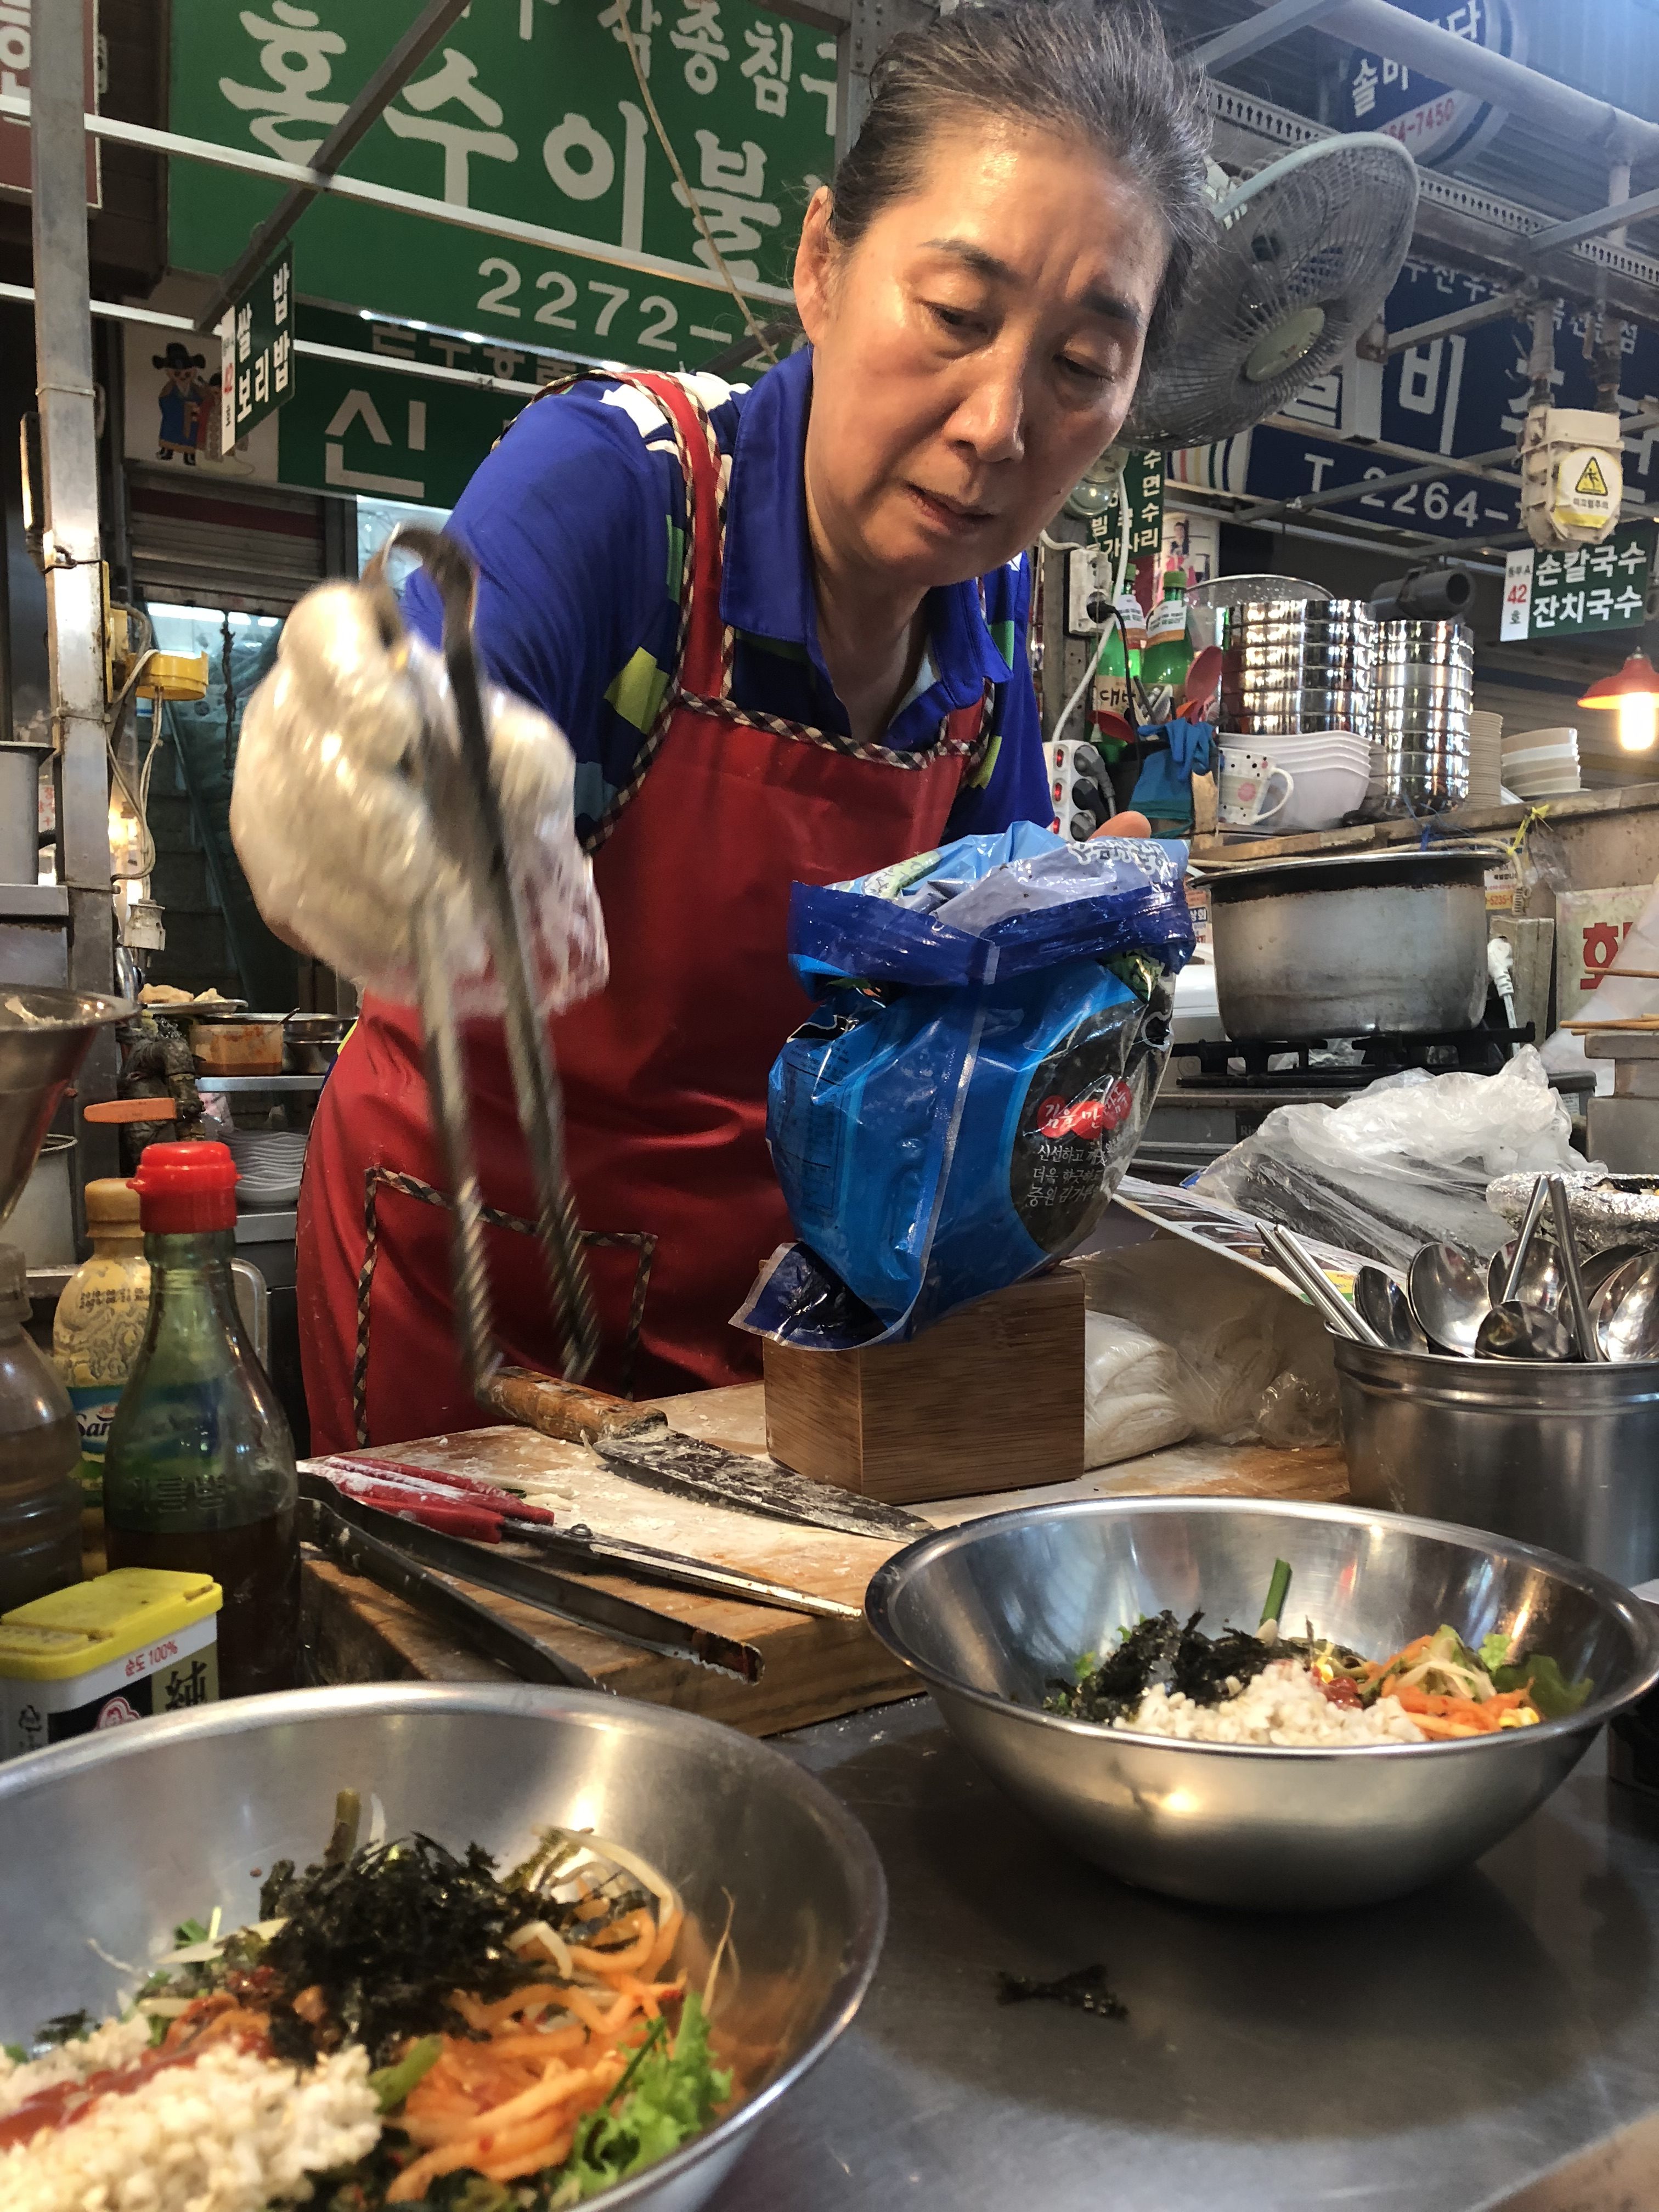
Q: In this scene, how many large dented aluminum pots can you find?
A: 1